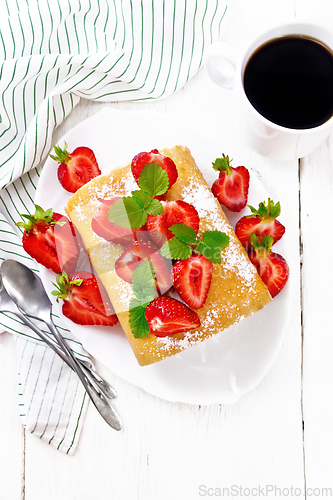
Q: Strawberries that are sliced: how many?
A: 12